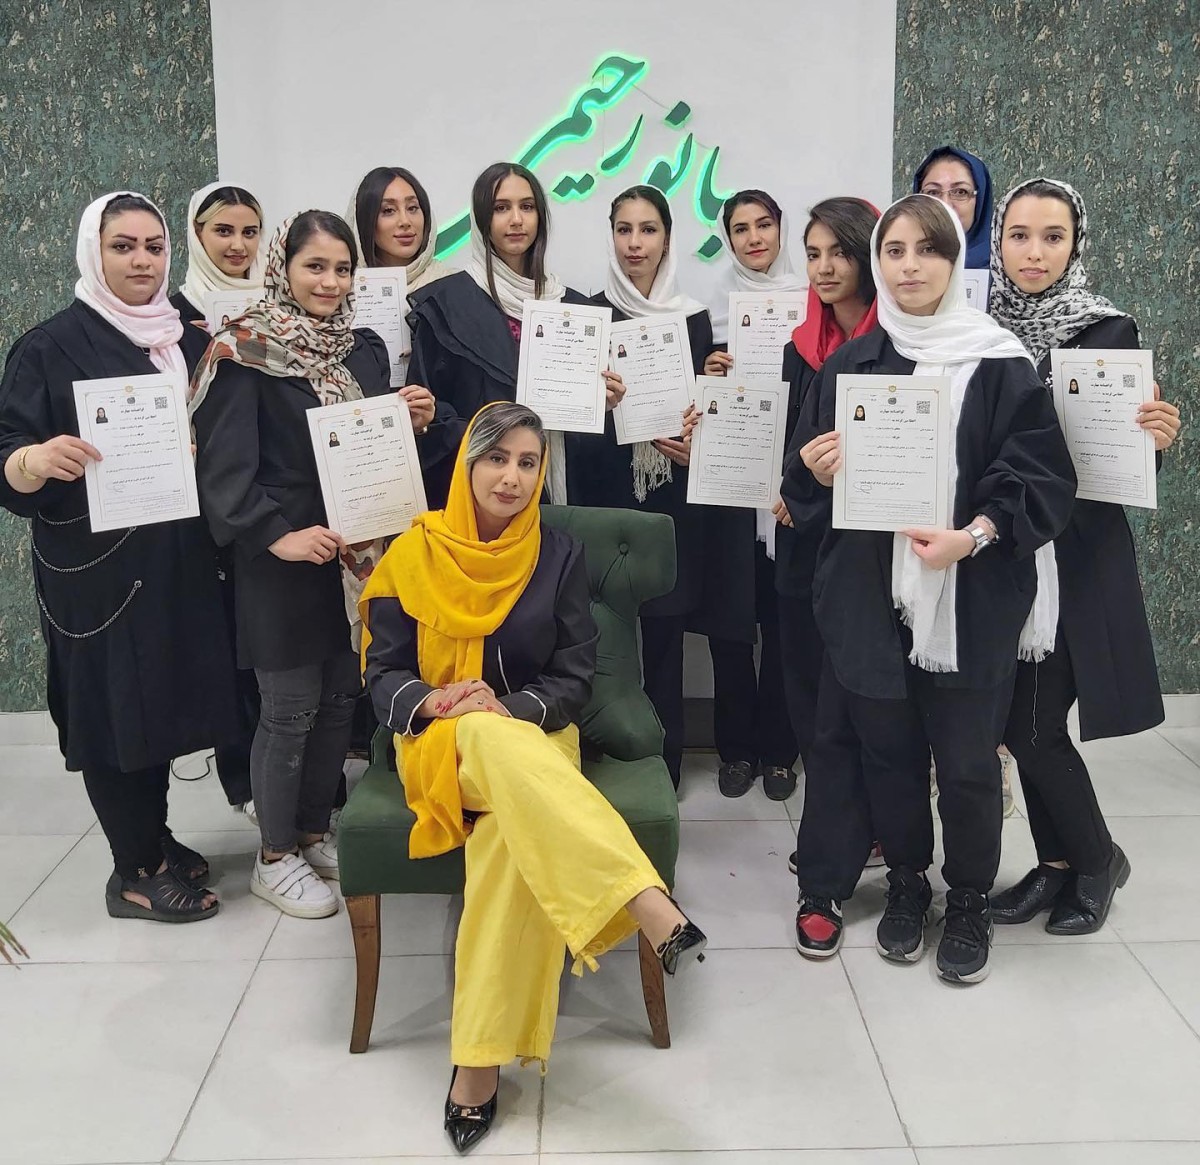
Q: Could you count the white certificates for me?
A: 11